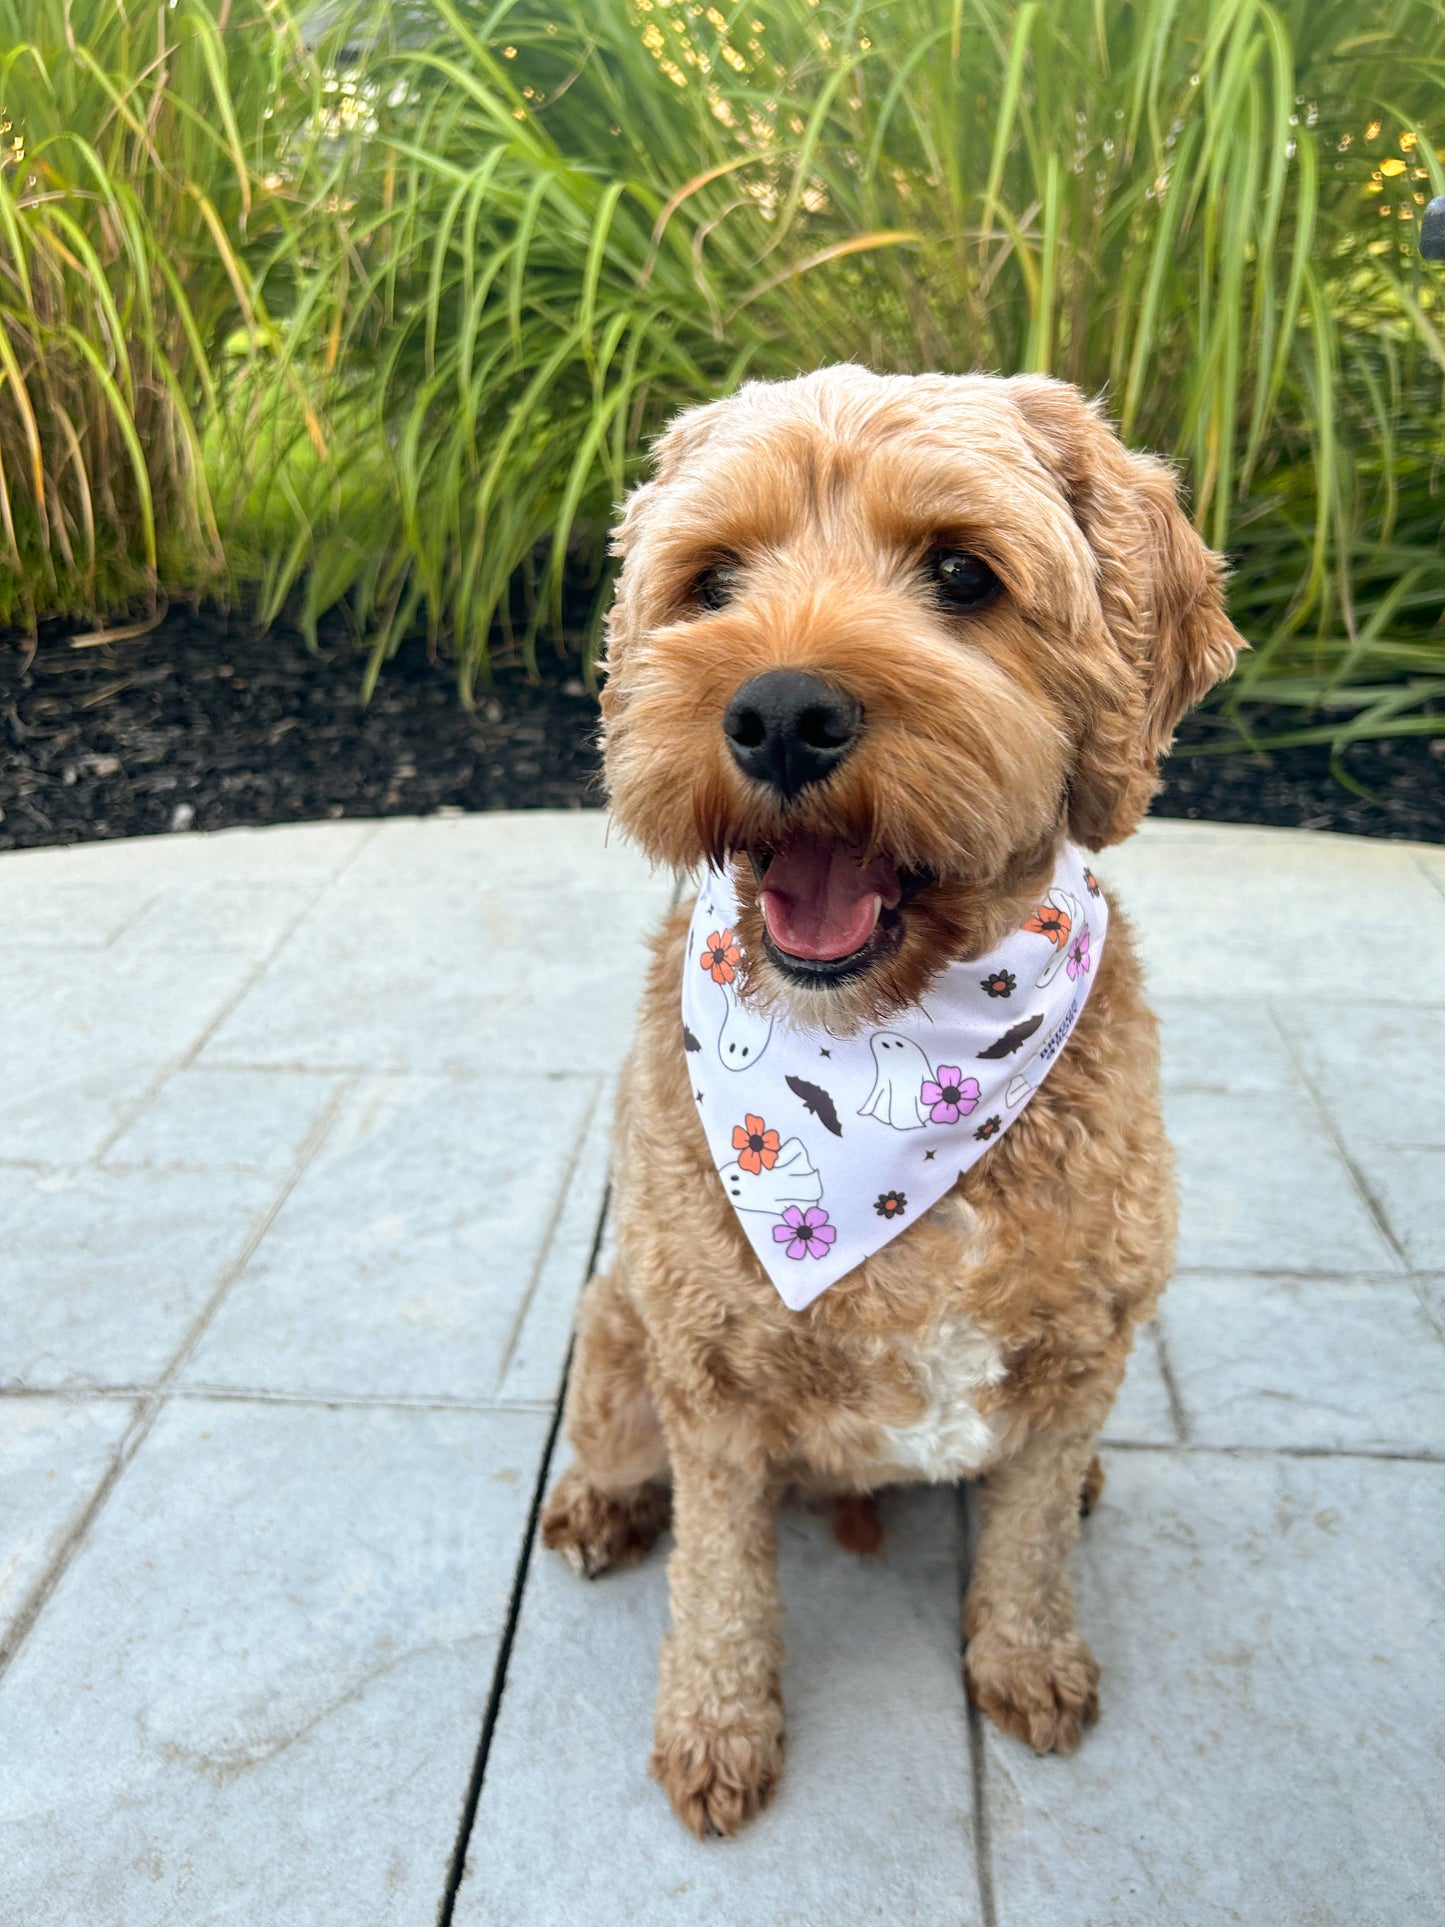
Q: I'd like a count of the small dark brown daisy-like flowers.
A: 4